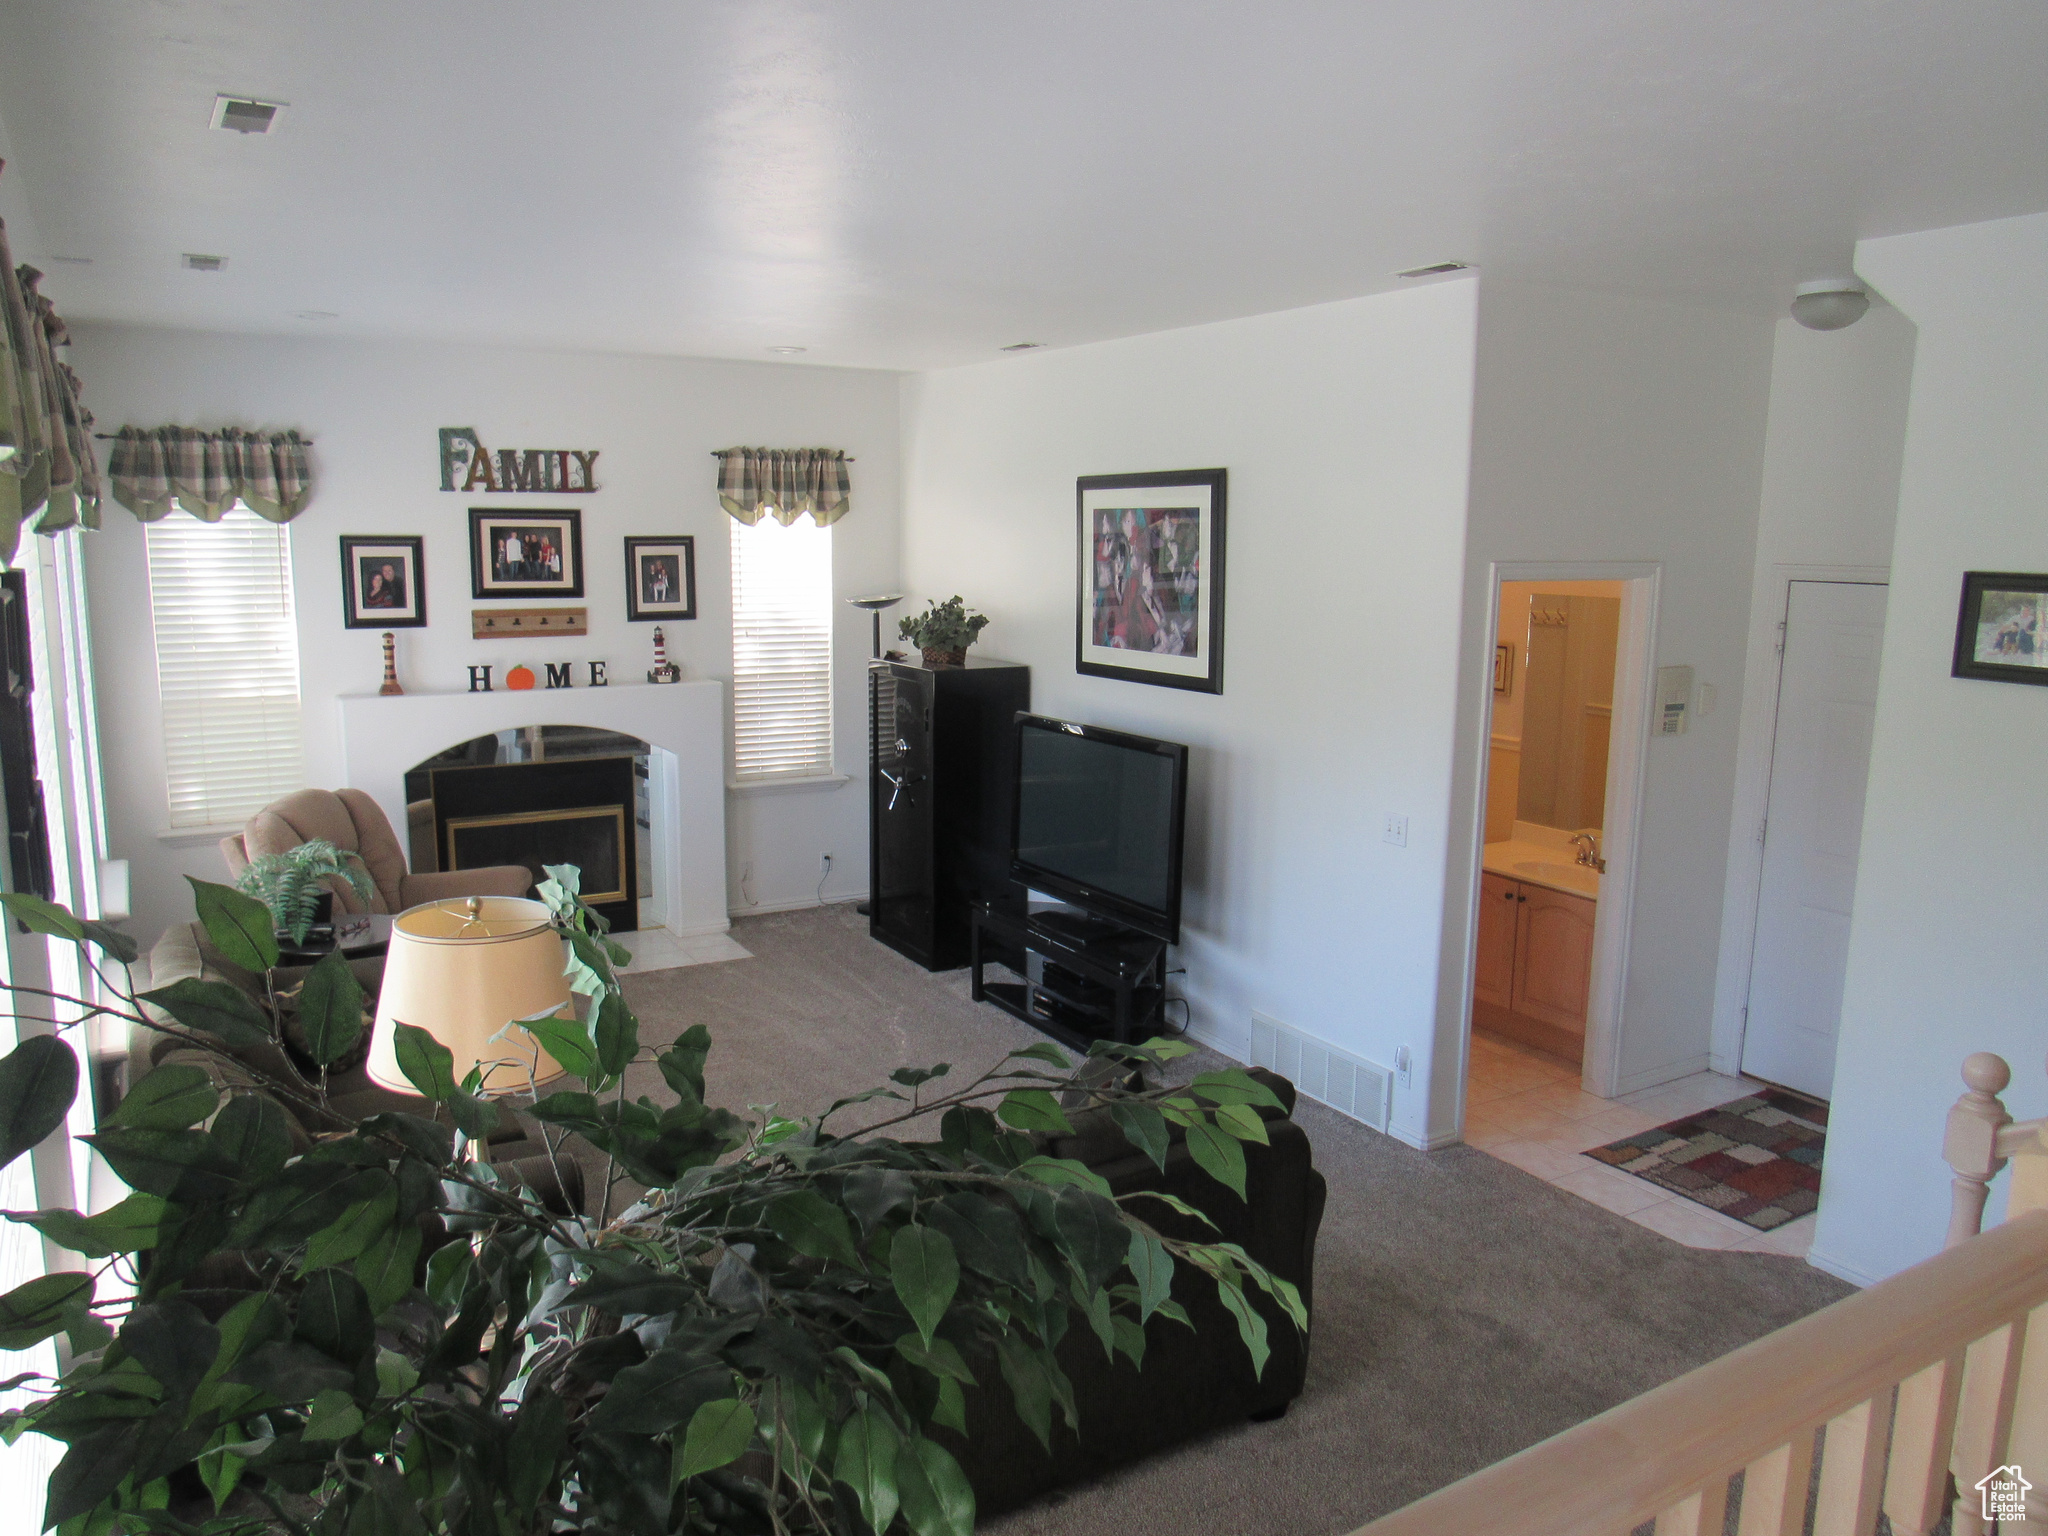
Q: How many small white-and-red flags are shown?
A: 0